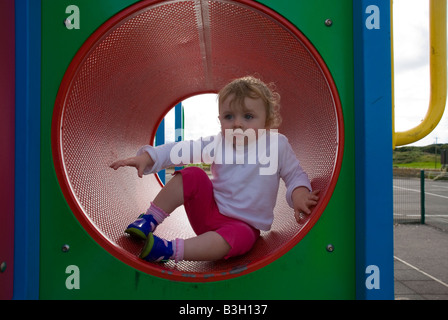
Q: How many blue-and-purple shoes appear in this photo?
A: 2